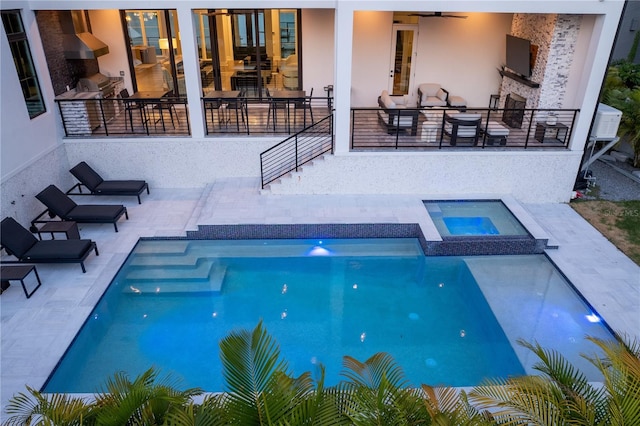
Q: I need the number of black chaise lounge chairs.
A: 3